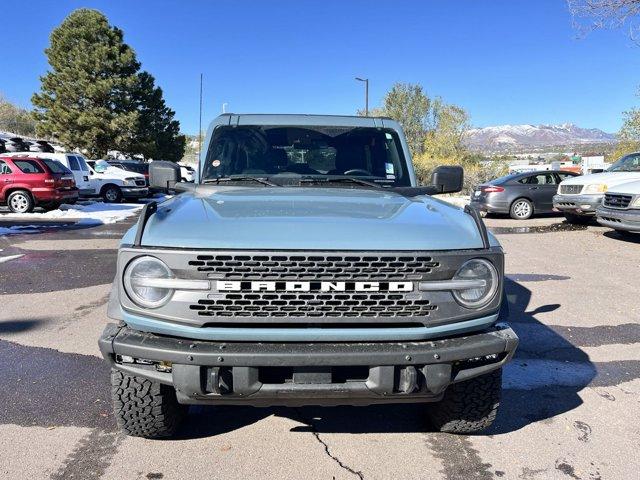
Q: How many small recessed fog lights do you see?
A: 2